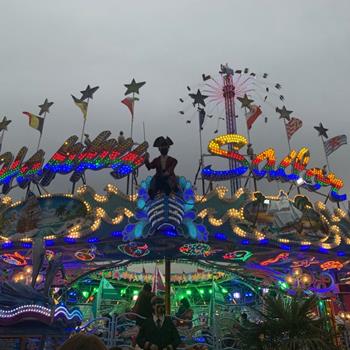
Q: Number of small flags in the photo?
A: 7